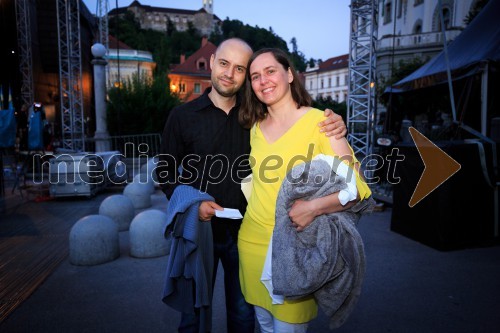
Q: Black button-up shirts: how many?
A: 1